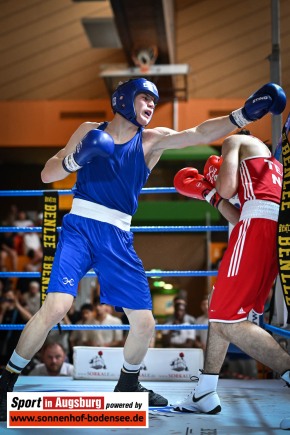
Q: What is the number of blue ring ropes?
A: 4